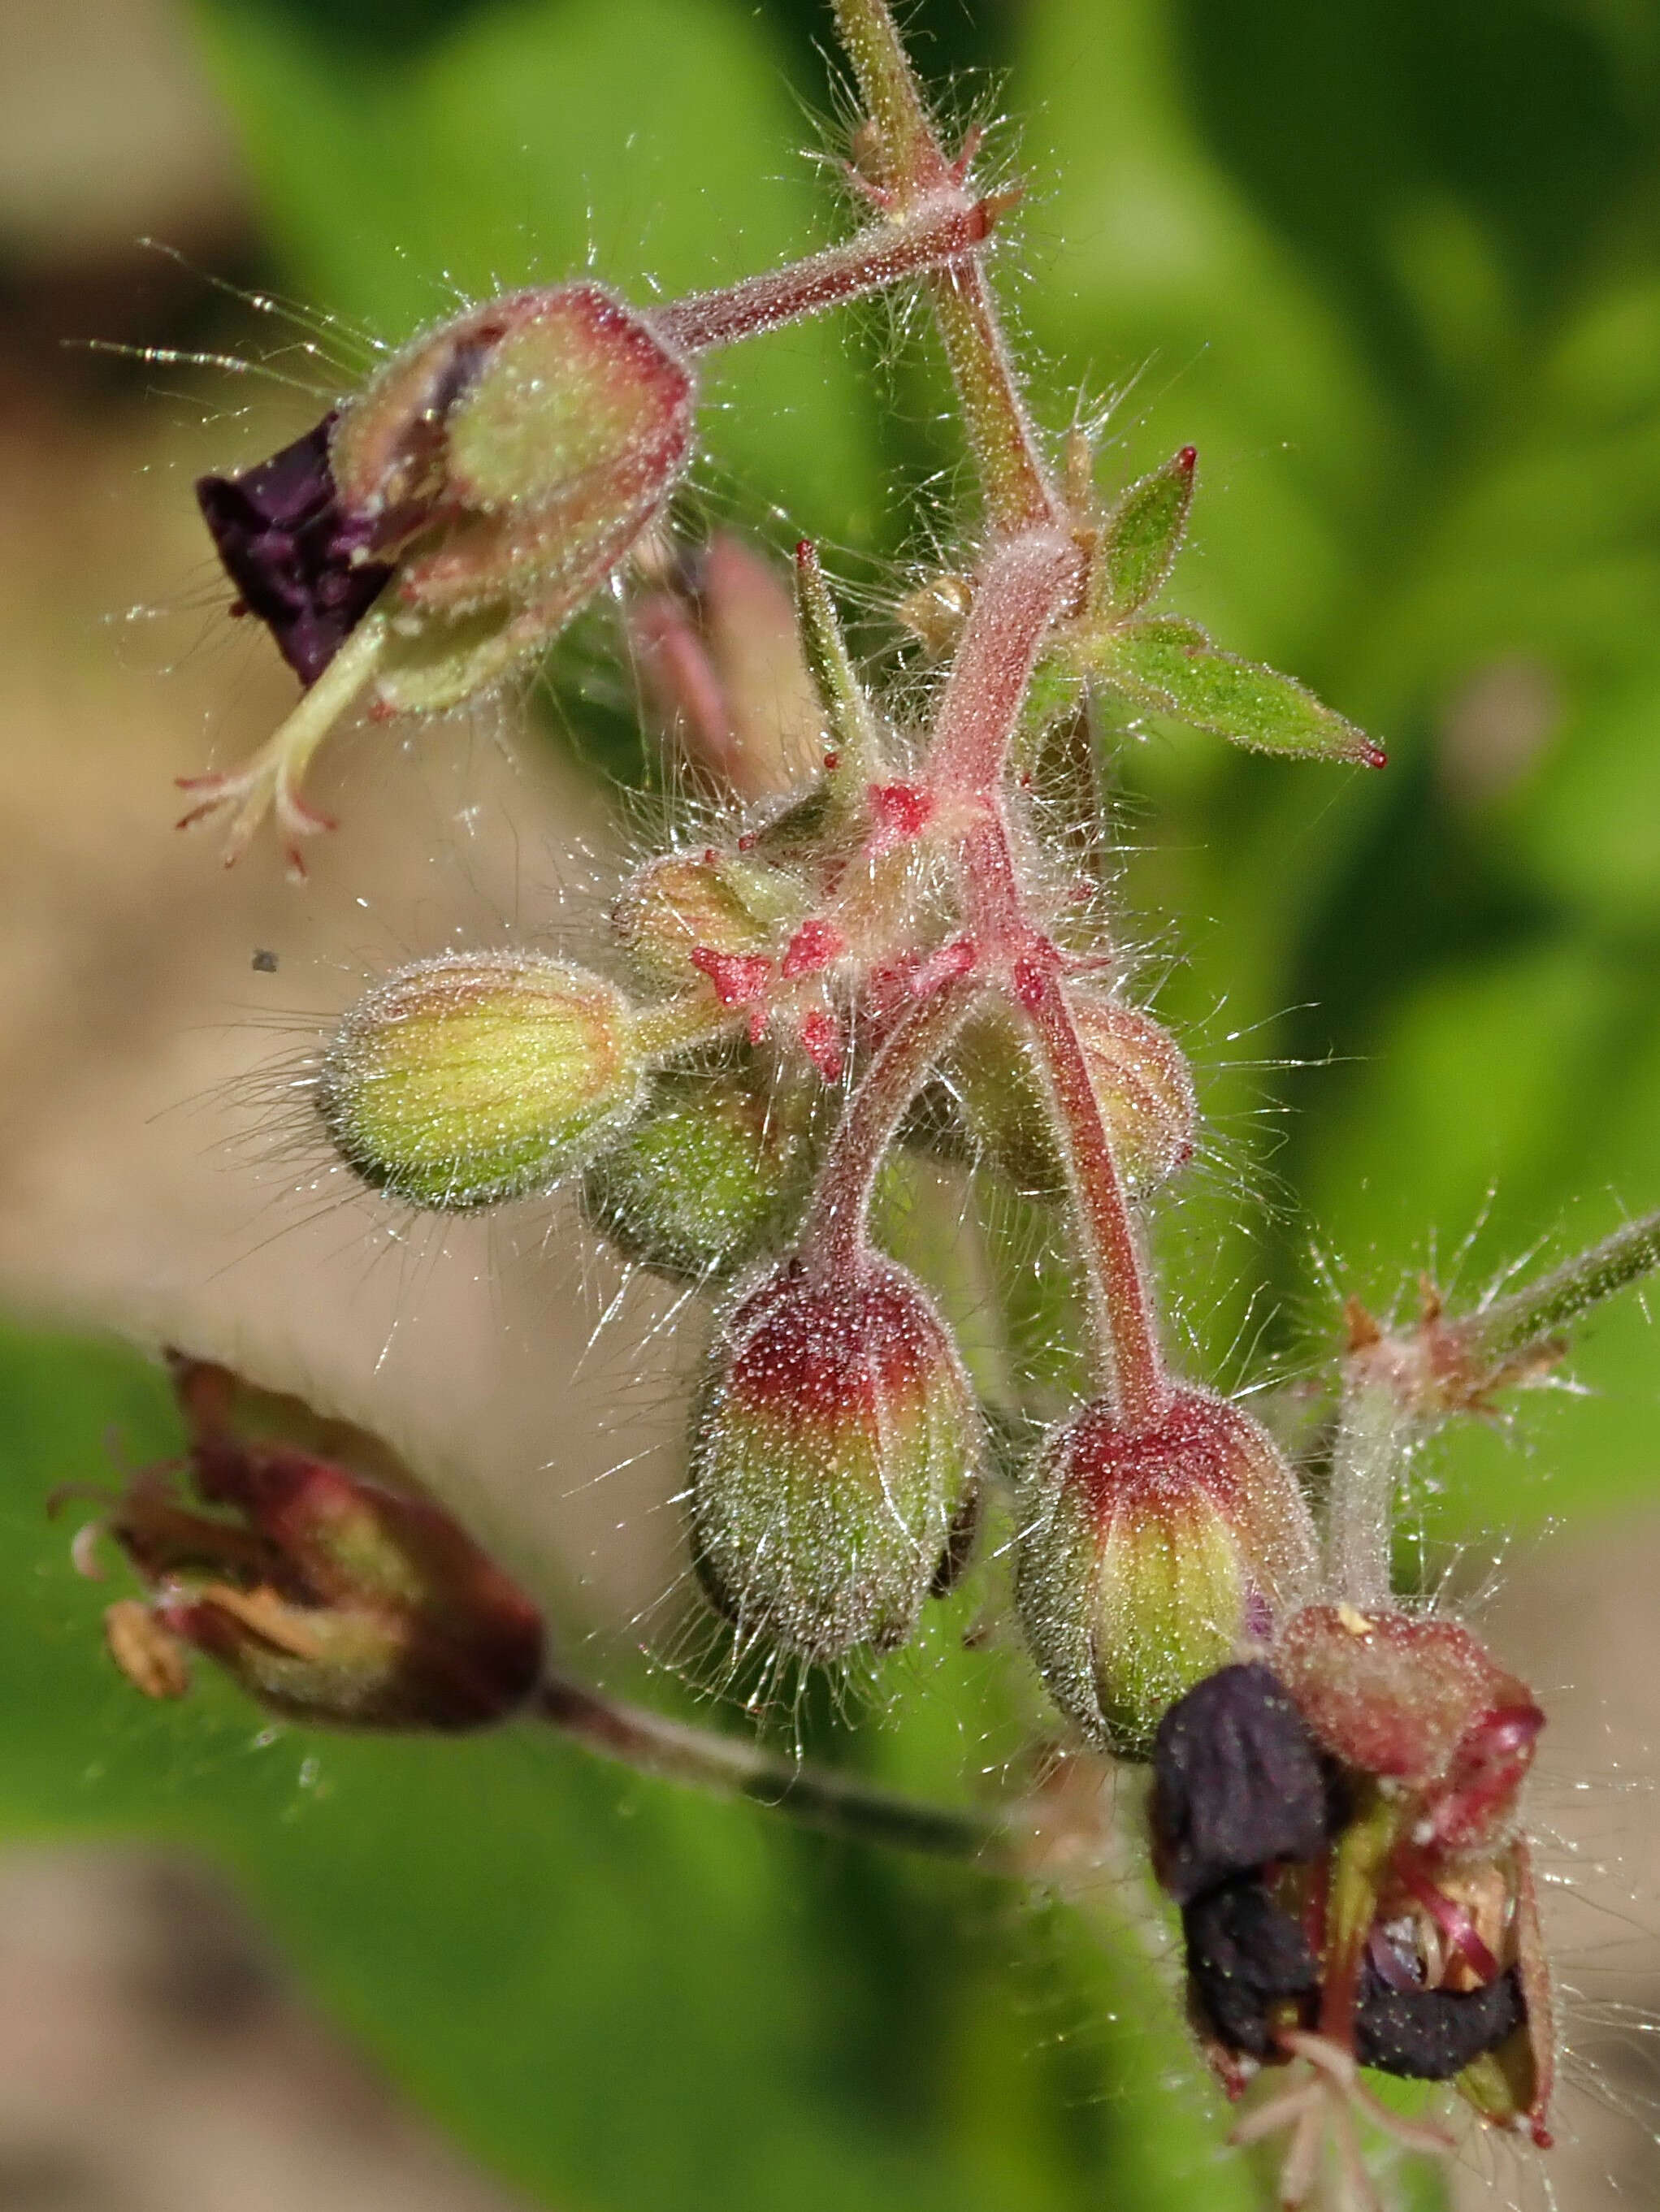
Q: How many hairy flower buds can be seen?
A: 6